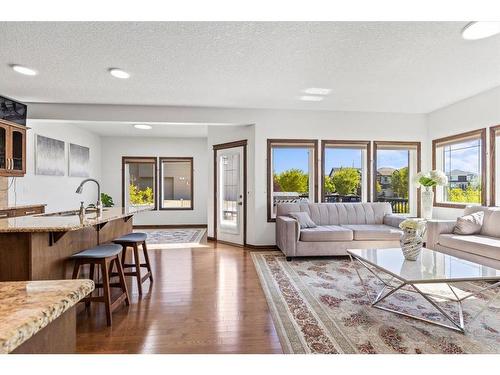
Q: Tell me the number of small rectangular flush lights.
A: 2